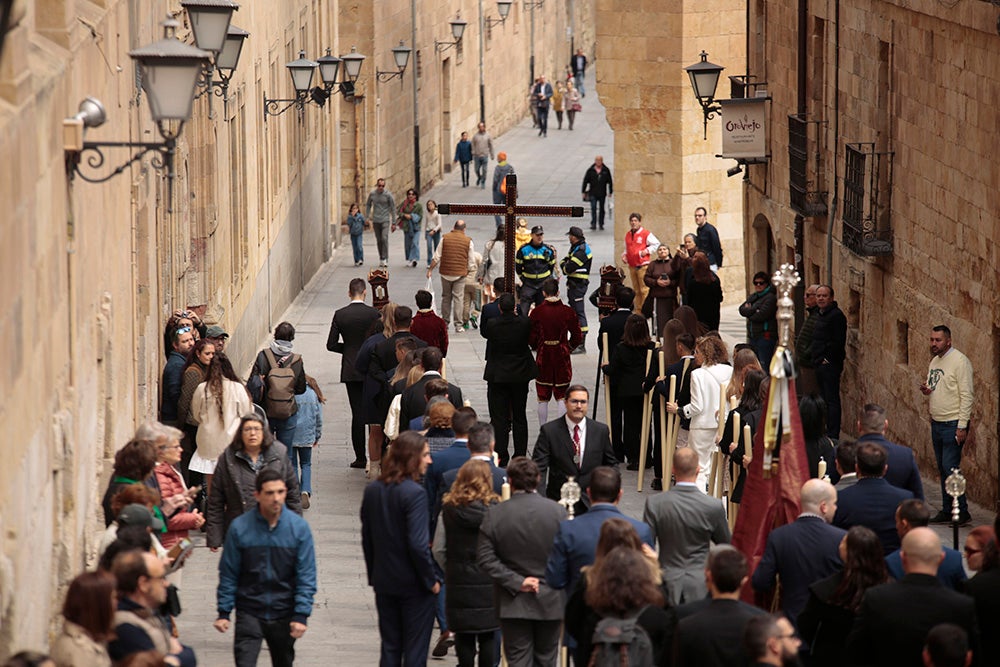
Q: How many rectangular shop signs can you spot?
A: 1